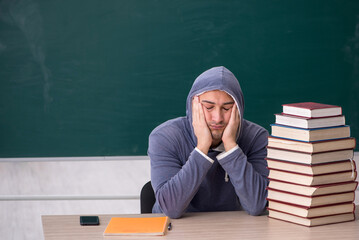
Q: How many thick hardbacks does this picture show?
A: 11